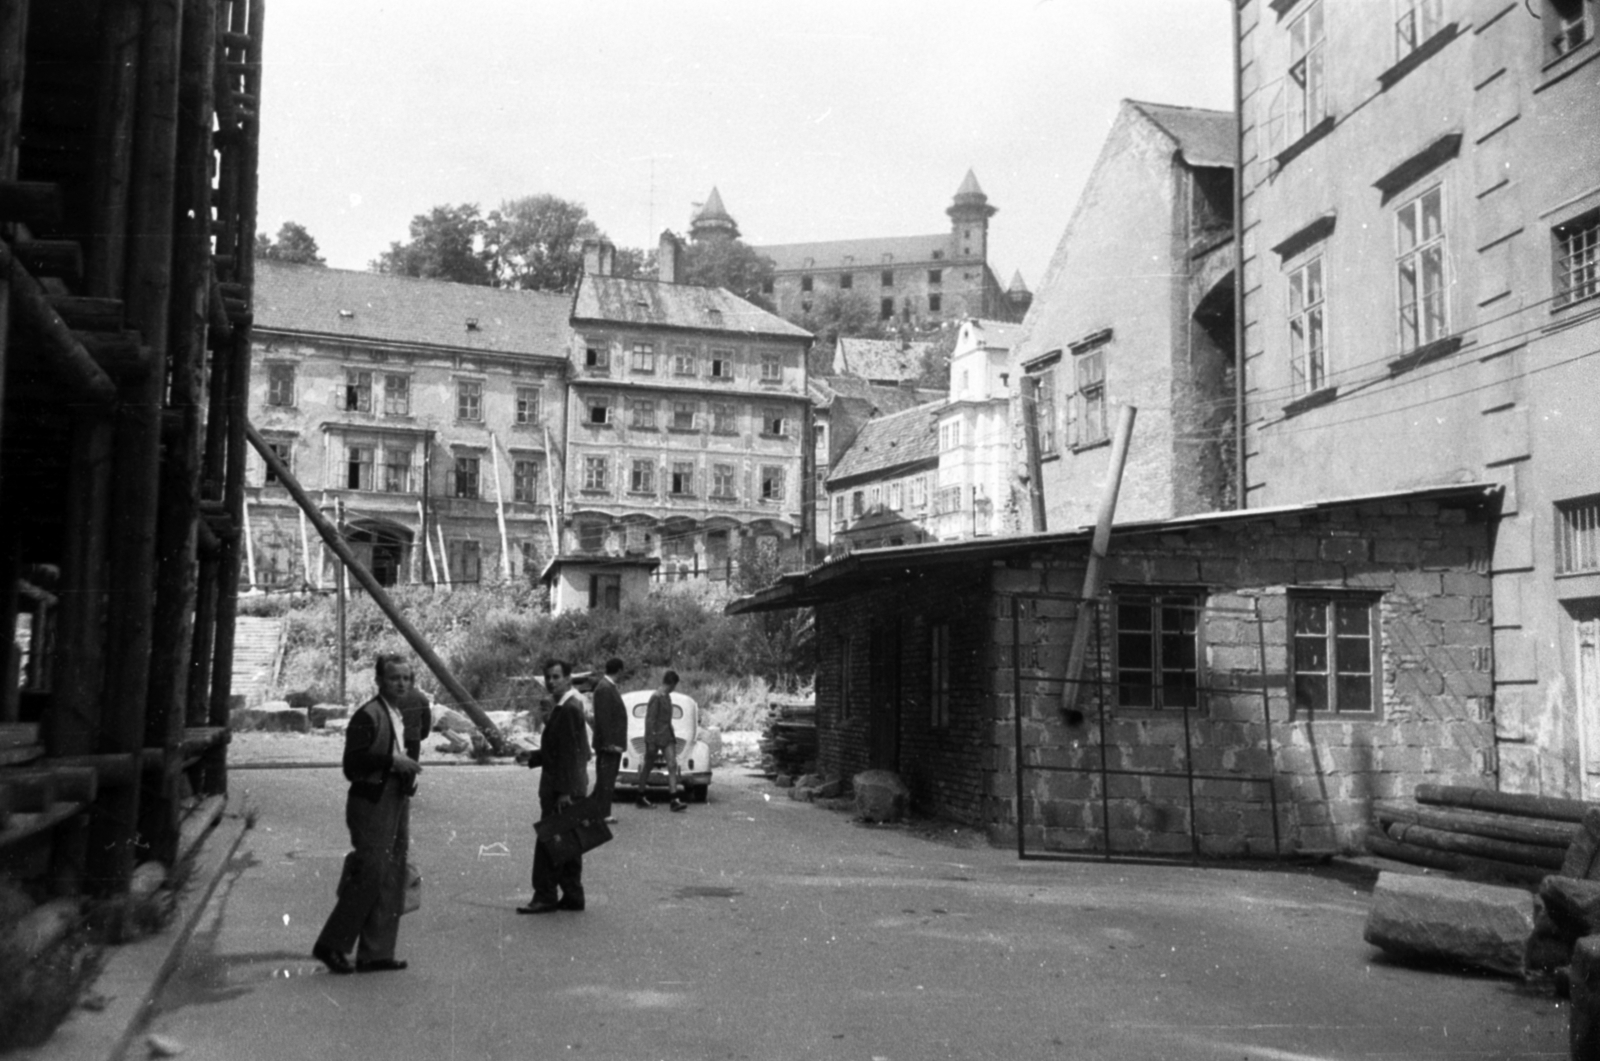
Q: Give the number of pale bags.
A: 1